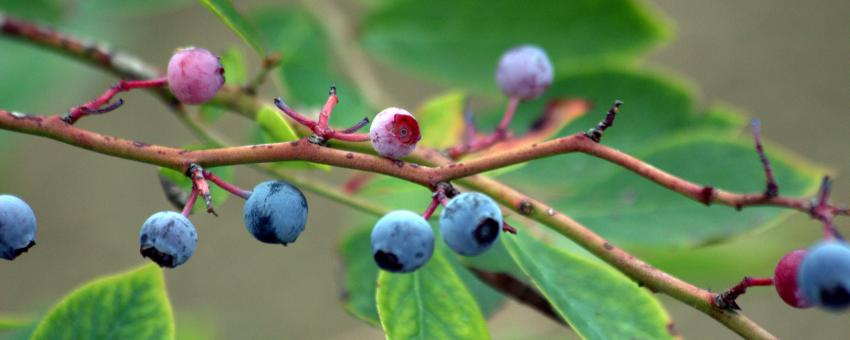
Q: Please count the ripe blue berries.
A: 6